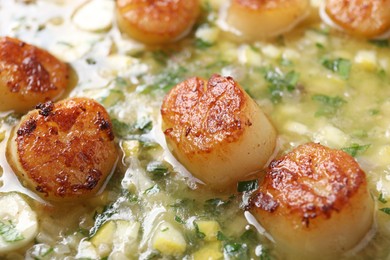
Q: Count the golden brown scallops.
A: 7